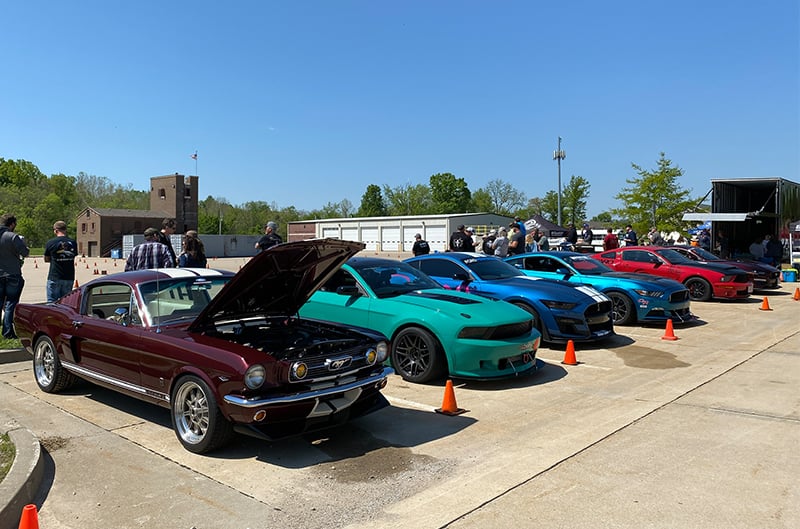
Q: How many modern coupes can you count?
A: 5